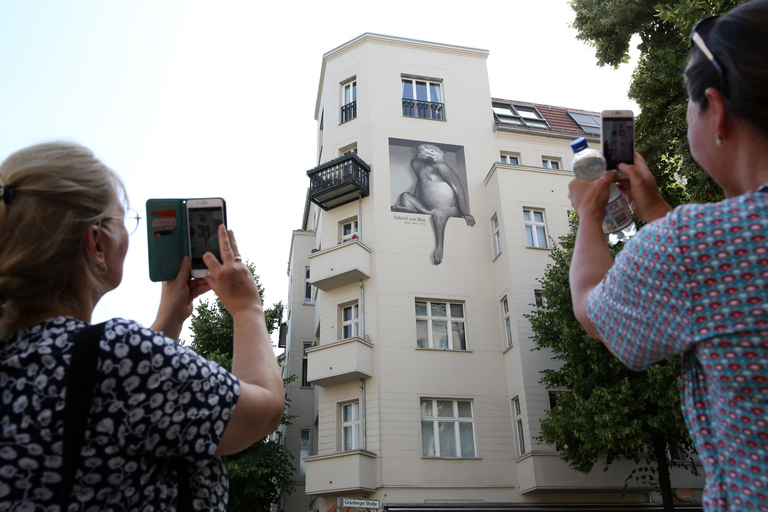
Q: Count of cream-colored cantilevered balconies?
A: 3